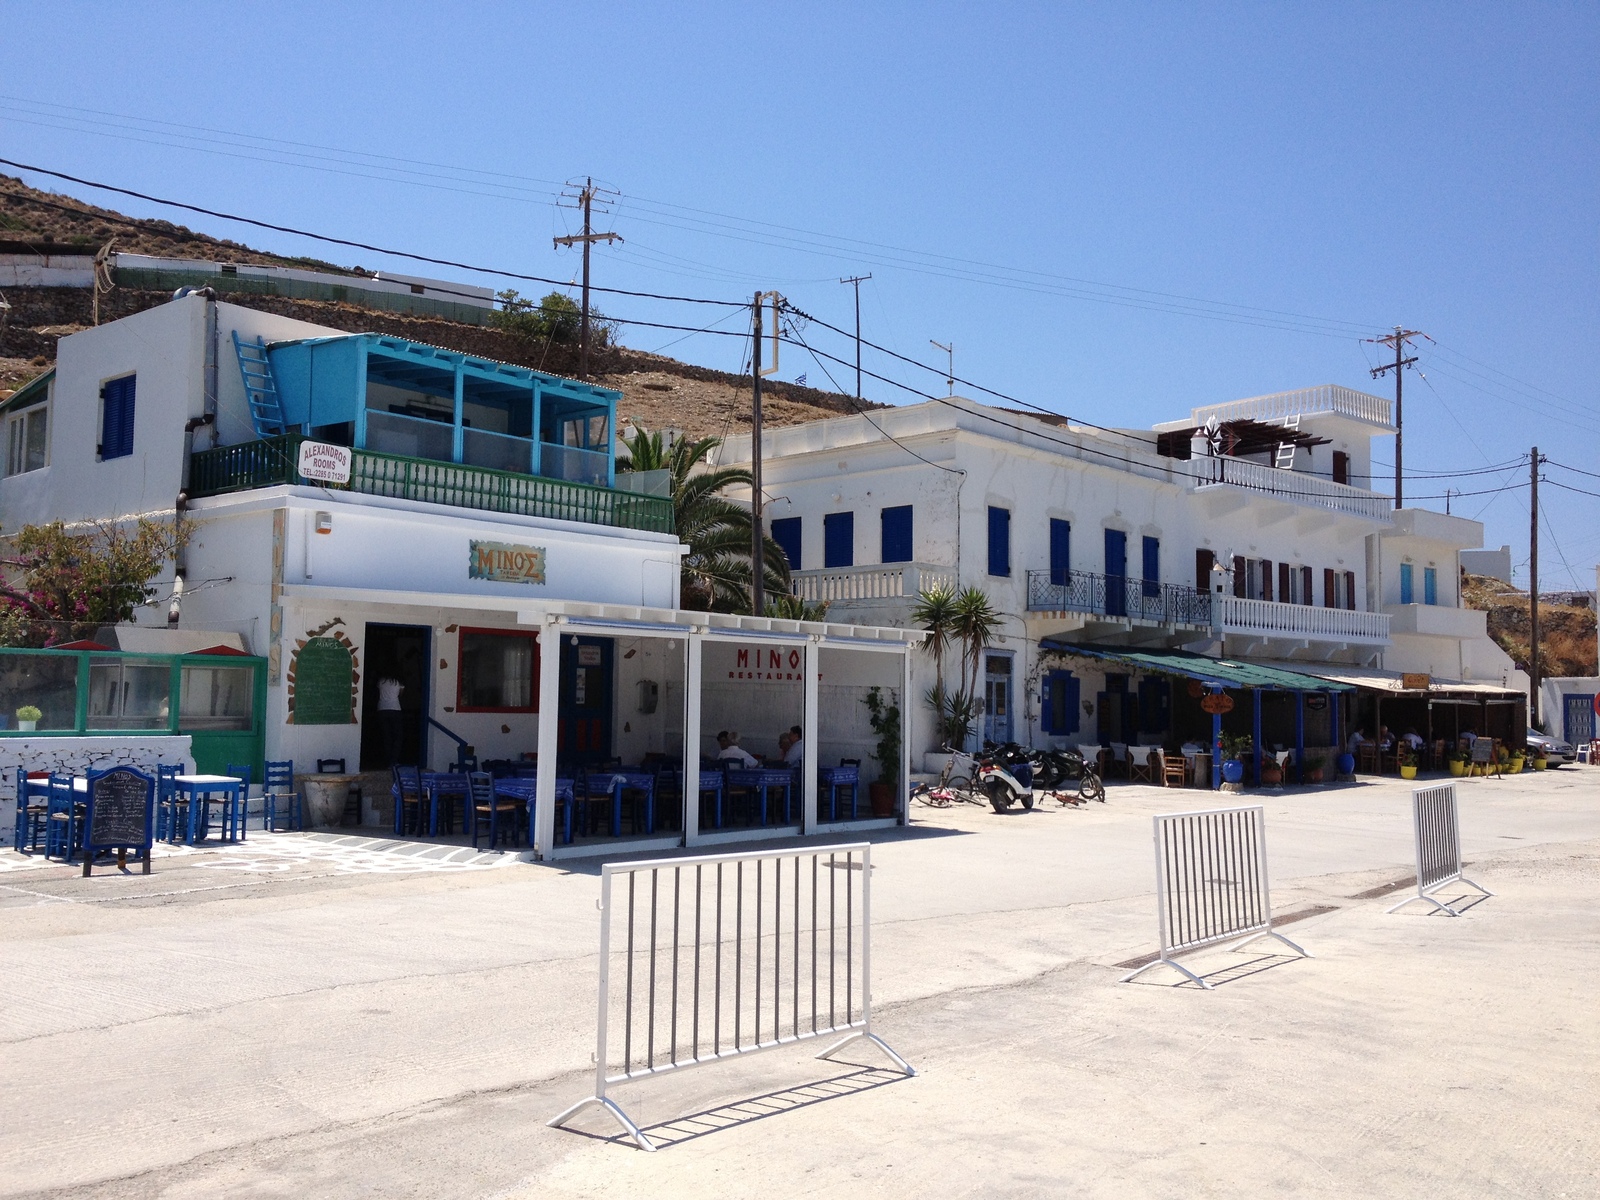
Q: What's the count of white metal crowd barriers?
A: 3